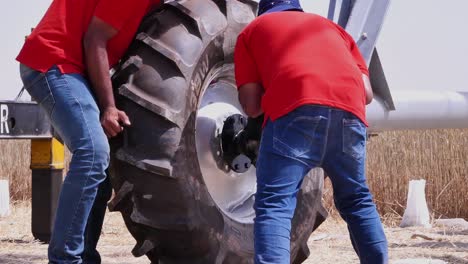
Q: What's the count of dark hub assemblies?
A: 1